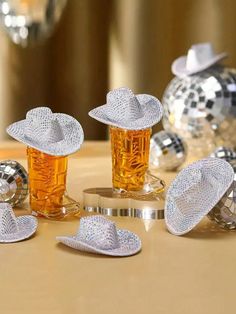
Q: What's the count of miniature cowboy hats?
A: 6